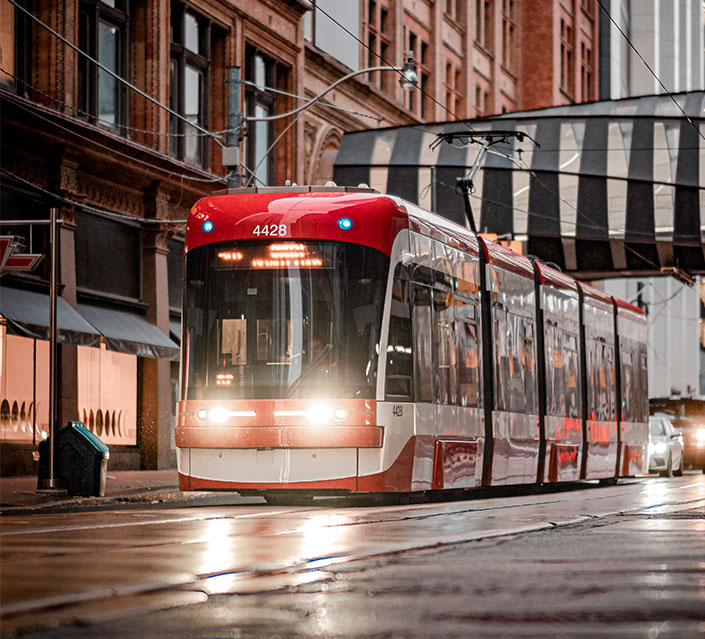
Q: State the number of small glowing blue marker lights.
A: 2